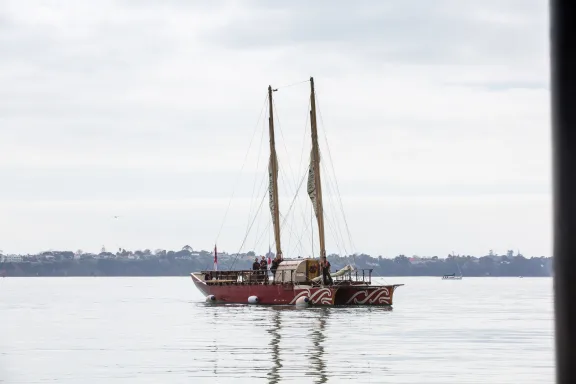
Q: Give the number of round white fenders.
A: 3